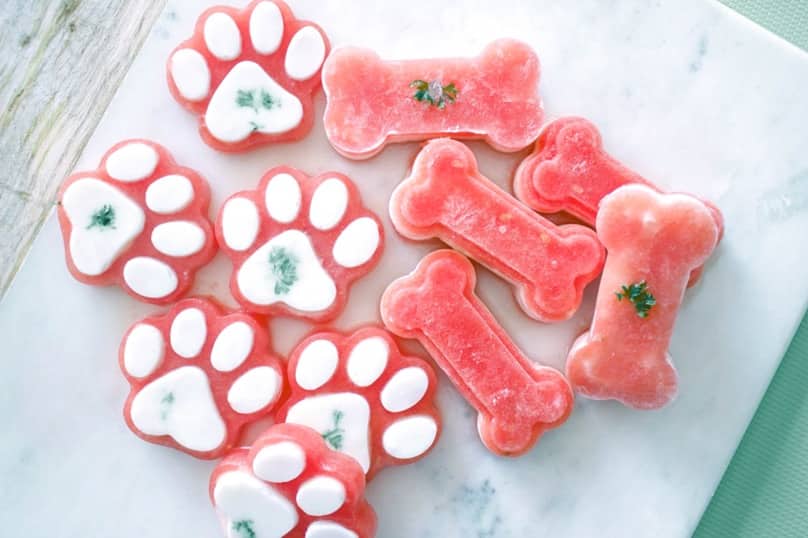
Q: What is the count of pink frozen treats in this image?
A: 11